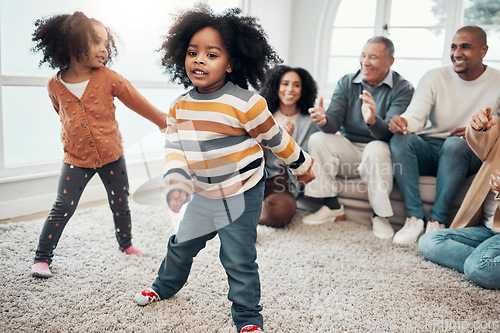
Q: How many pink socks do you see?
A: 2